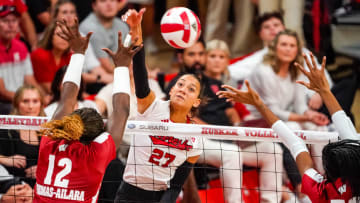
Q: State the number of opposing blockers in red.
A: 2